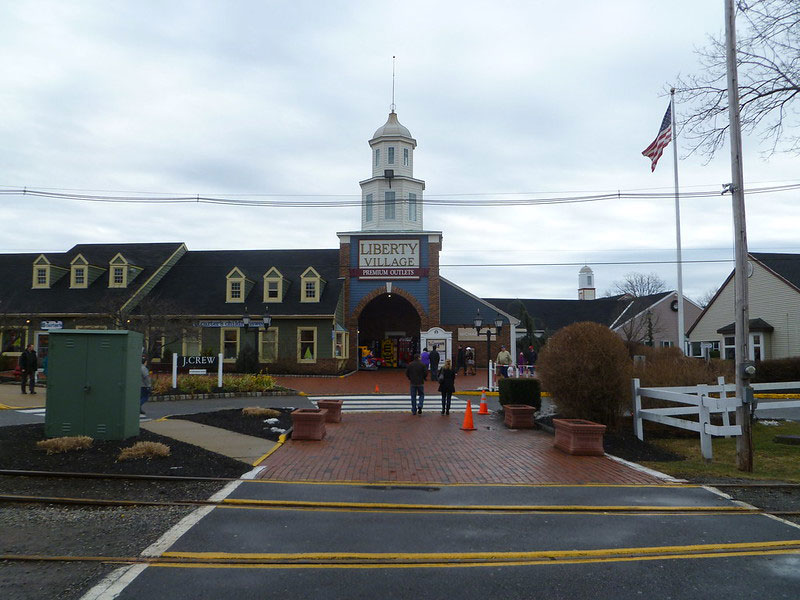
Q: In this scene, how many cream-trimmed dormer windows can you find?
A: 6